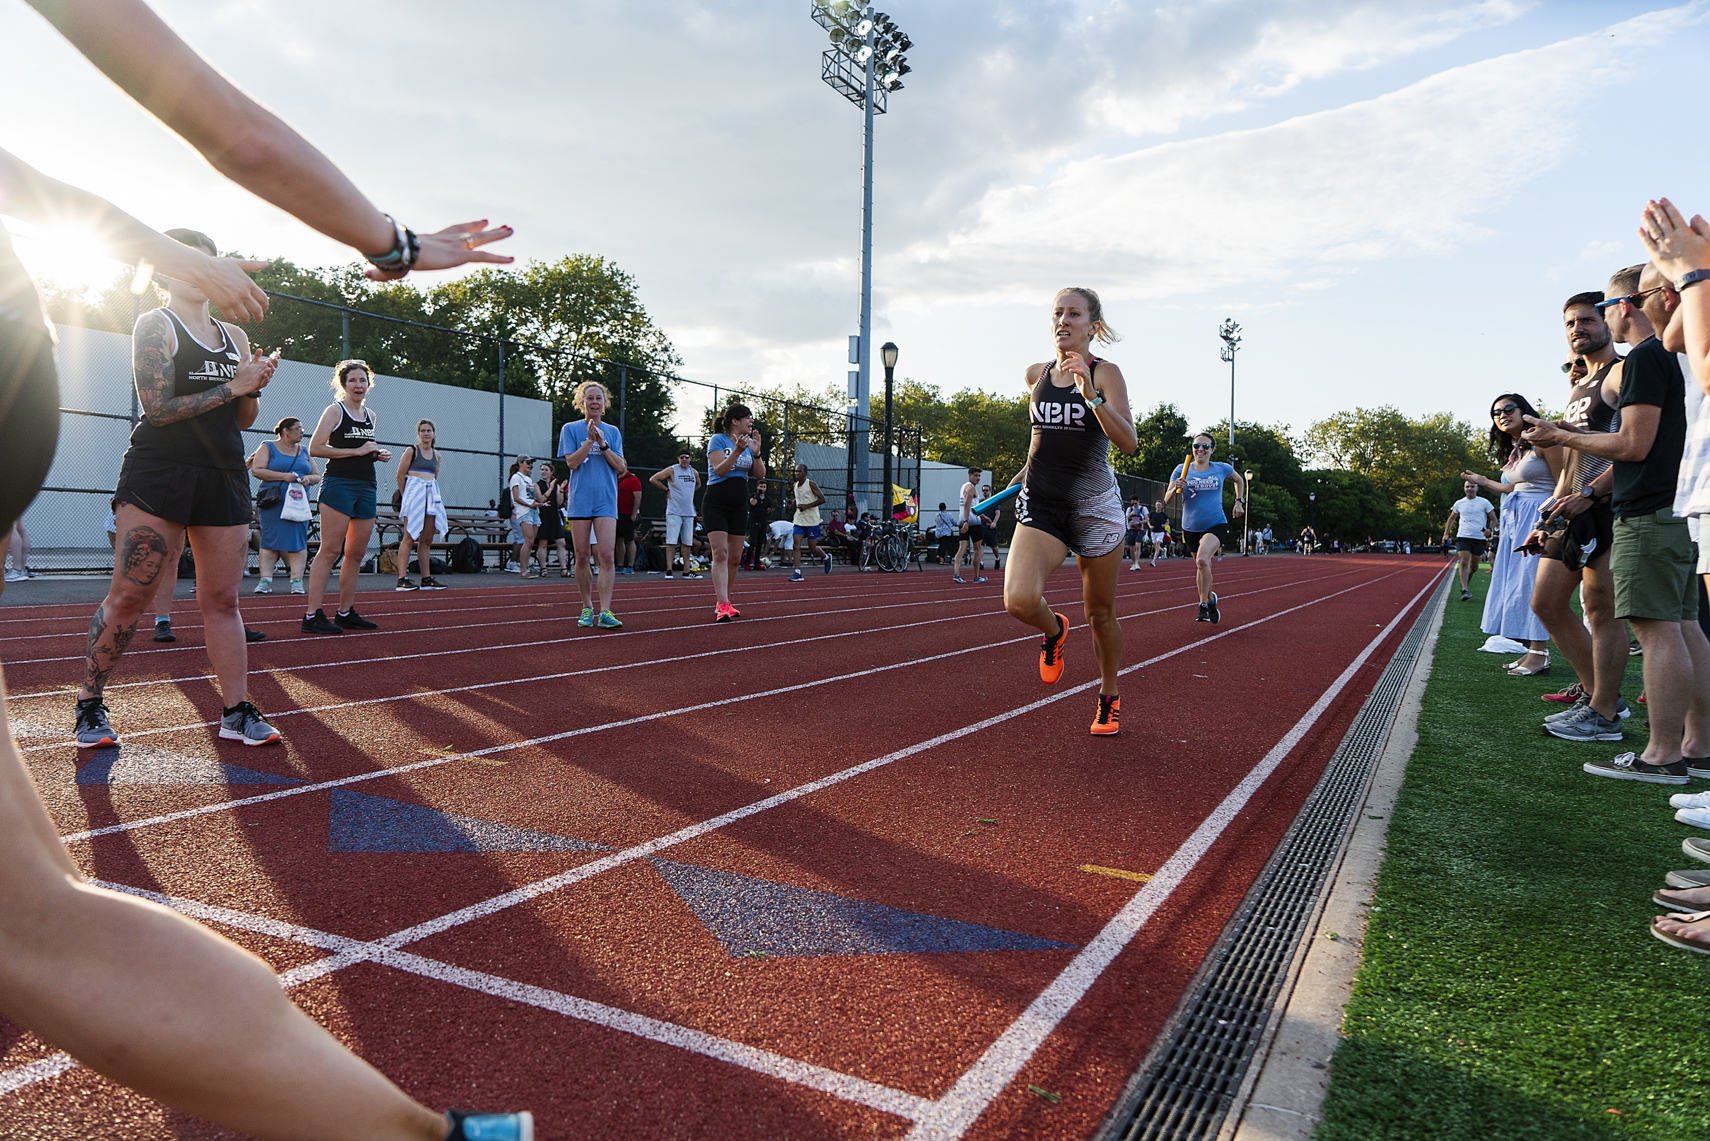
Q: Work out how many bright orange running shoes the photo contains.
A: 2